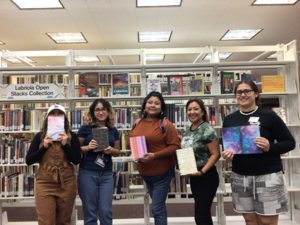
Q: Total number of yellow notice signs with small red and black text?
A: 1